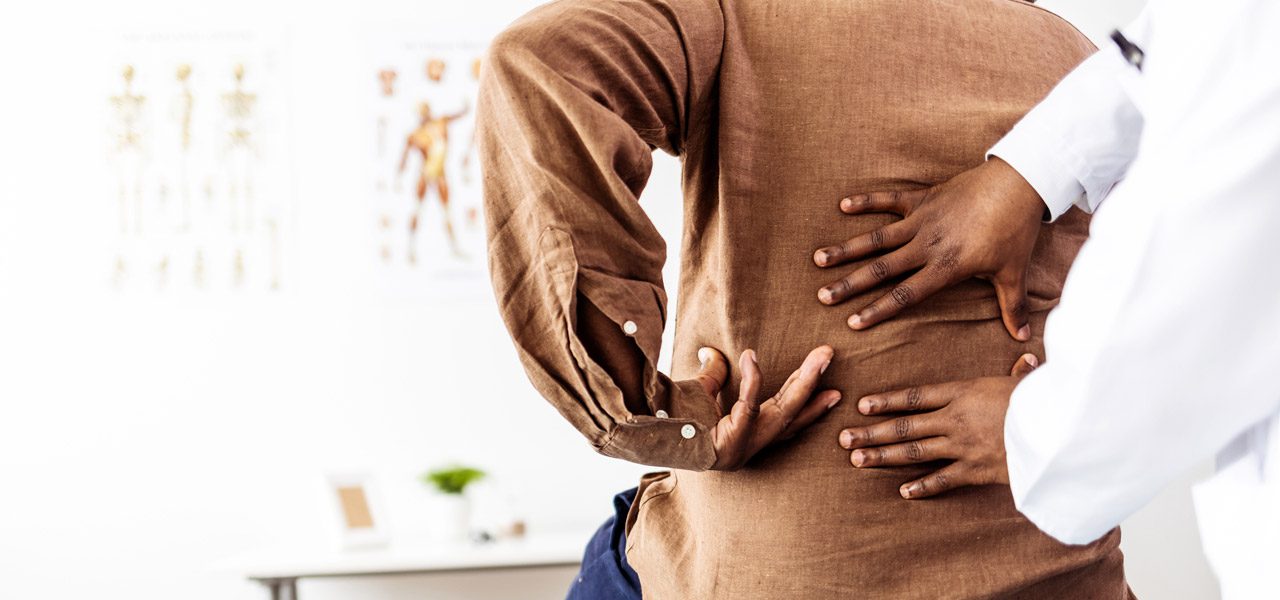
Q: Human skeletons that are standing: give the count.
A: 3